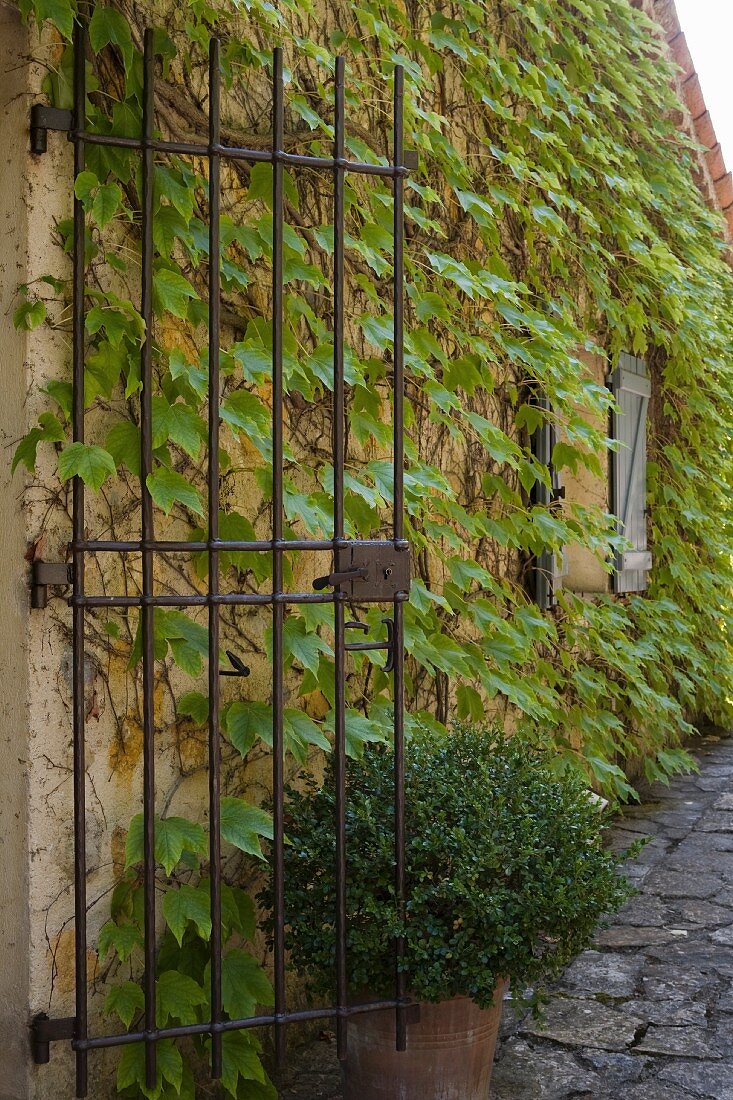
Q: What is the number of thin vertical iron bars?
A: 6